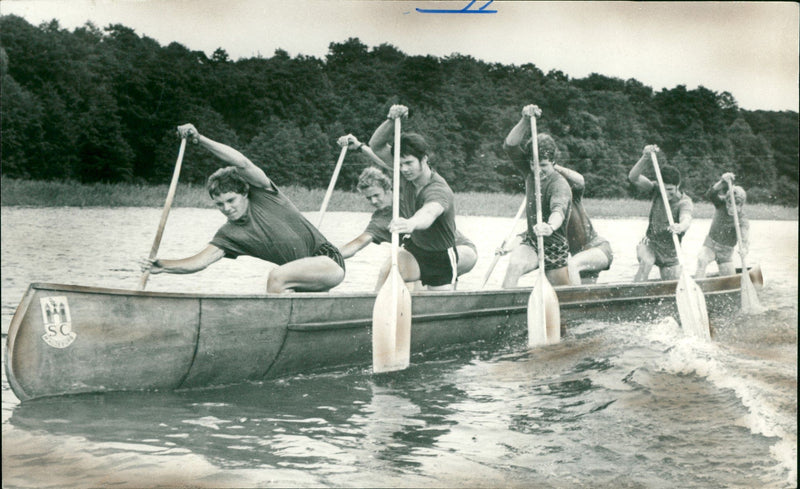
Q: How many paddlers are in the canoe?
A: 7